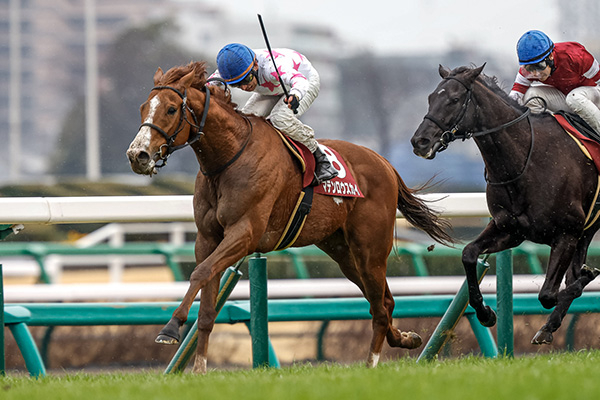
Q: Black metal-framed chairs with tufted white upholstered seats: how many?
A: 0